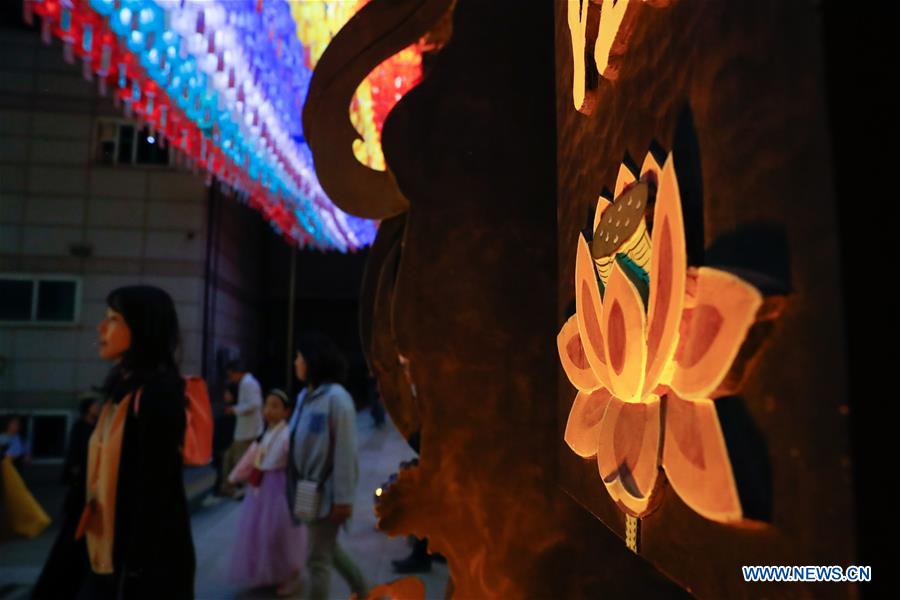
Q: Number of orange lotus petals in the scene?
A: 11